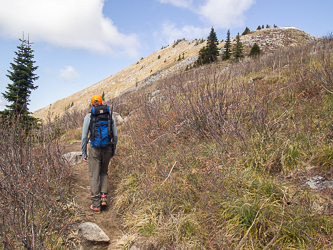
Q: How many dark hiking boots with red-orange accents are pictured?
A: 2